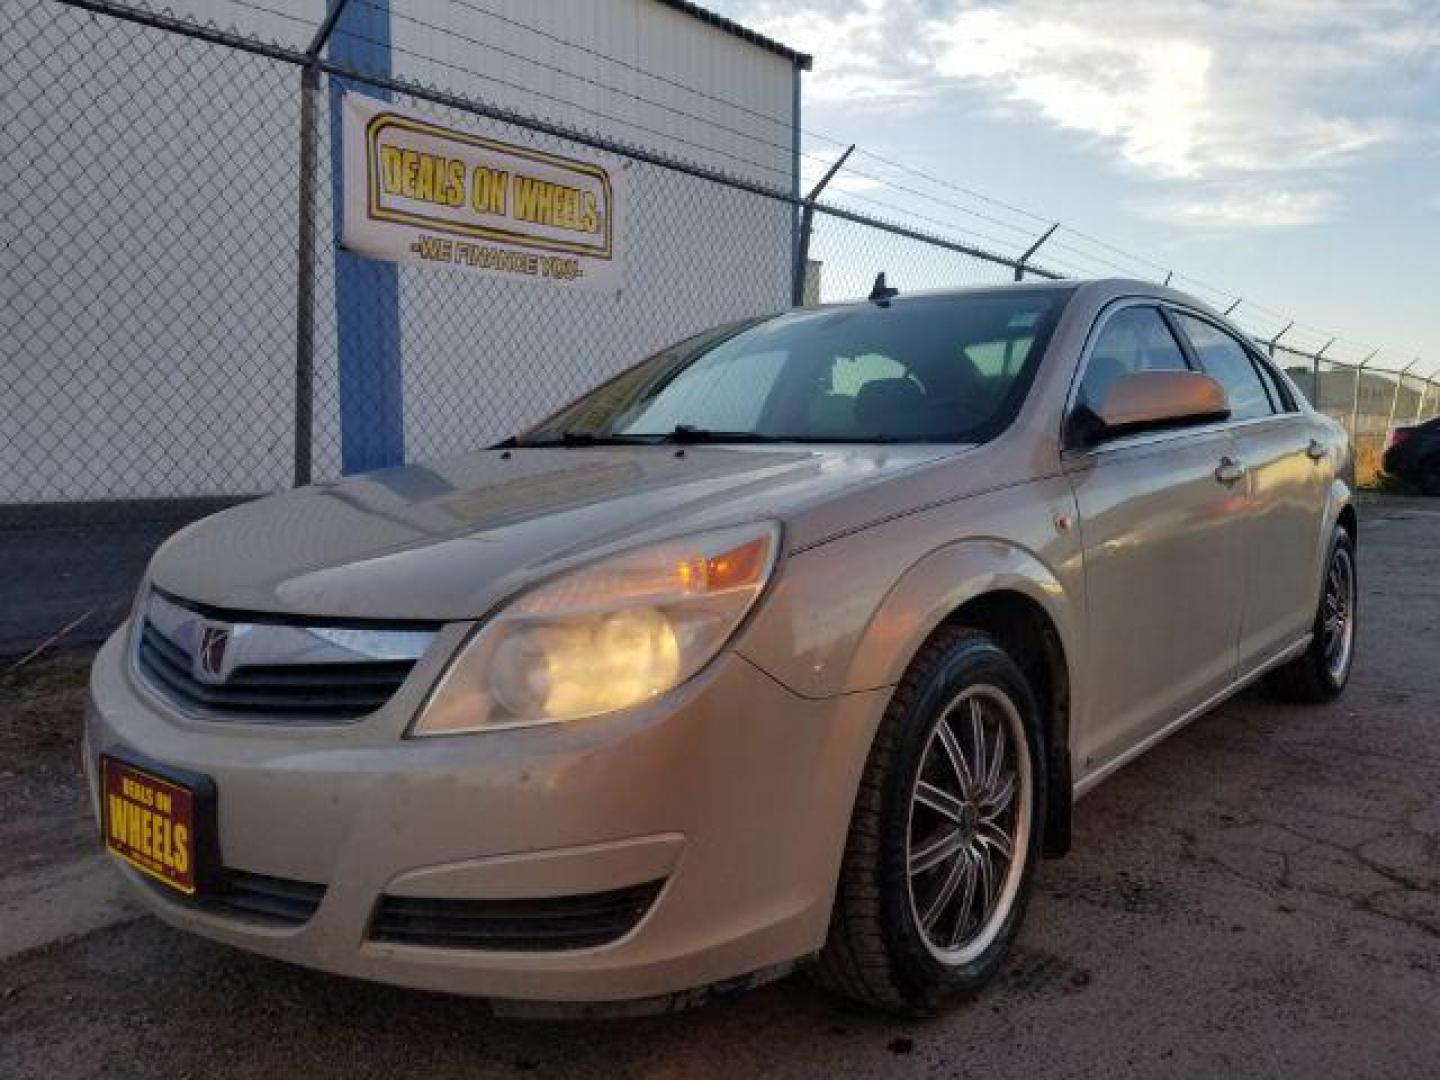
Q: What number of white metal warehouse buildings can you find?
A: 1